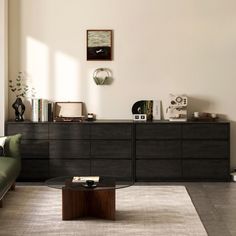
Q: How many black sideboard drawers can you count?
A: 15